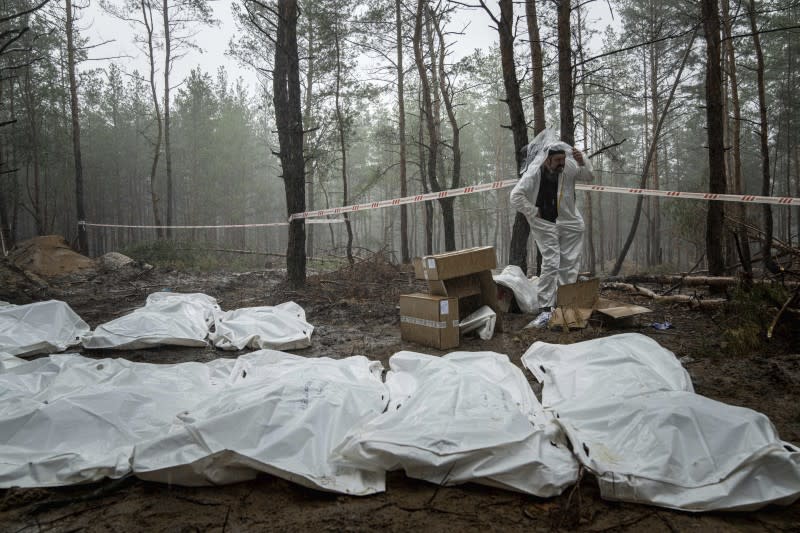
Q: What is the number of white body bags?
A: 7